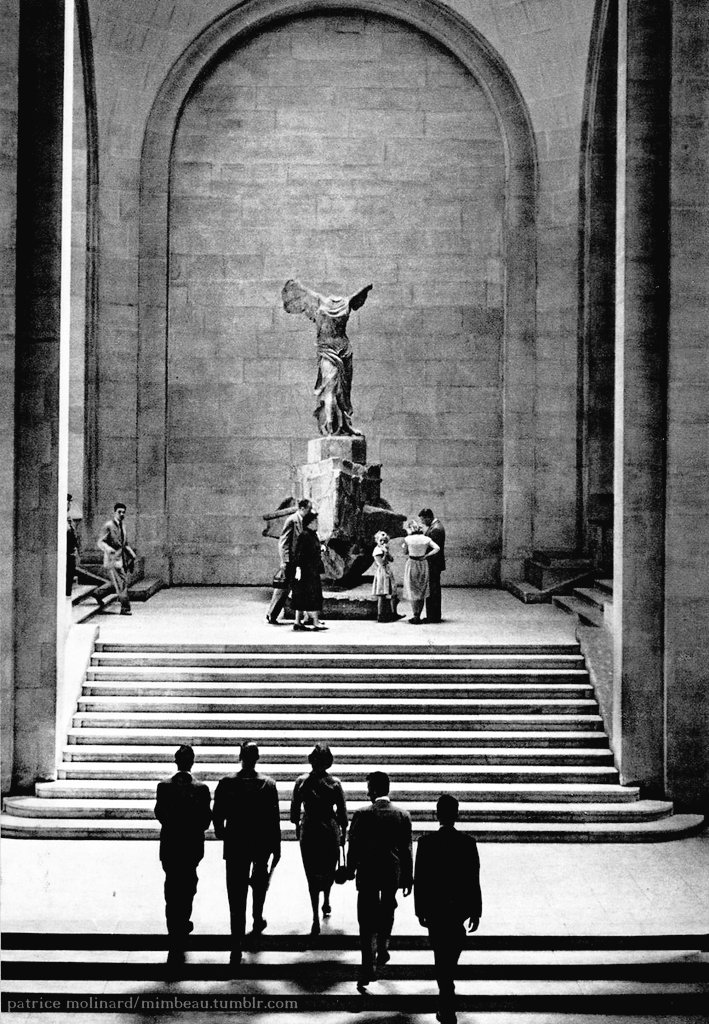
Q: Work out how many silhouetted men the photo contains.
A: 4